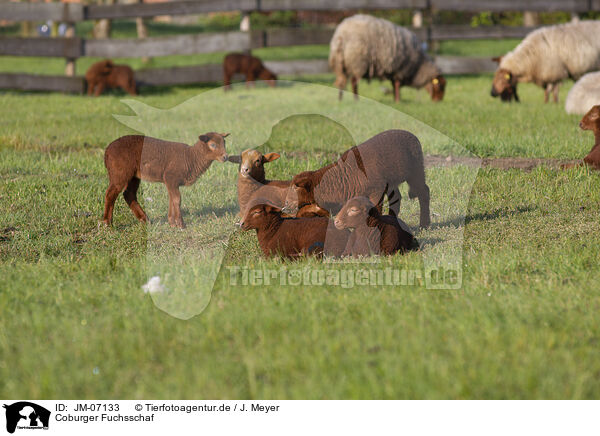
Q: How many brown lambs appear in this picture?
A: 8